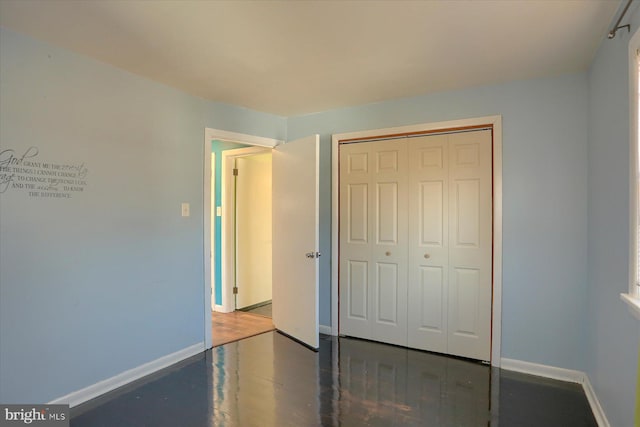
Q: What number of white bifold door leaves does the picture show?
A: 4